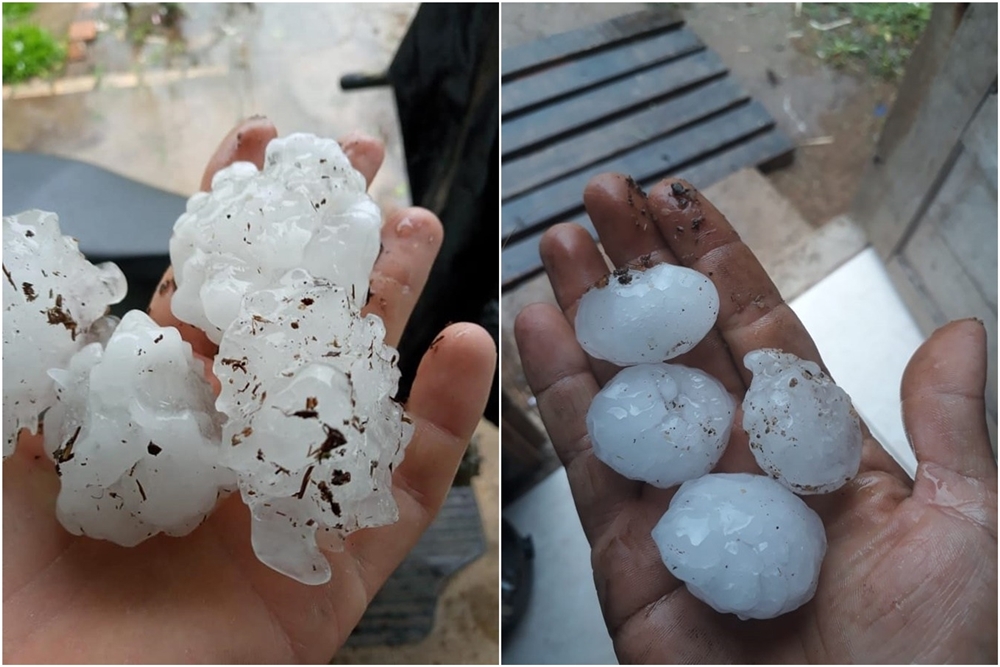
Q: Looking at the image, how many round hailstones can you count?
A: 4